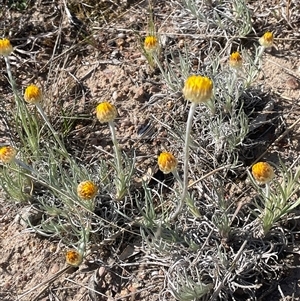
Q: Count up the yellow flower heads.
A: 12